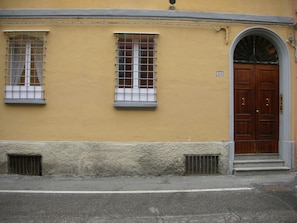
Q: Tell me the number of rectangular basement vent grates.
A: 2